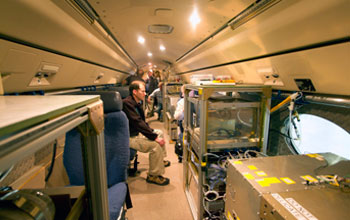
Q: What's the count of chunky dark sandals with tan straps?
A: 2